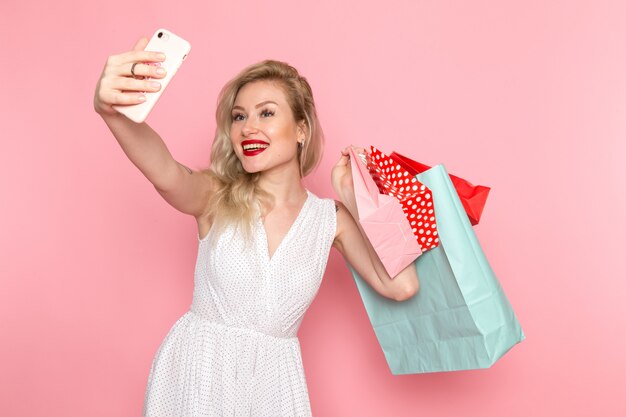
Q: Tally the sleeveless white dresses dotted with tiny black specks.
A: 1